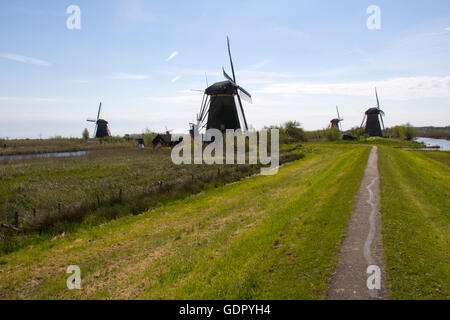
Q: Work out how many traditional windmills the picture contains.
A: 4